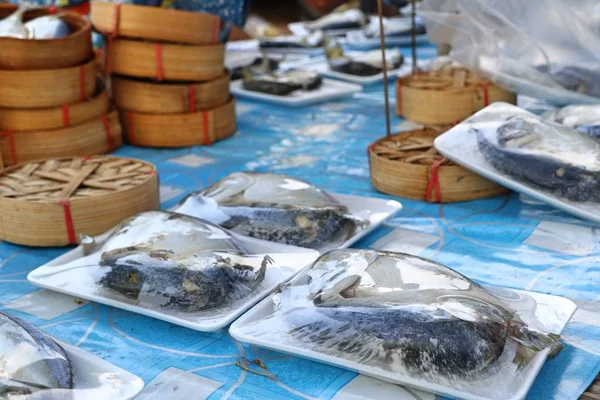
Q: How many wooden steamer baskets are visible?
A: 11